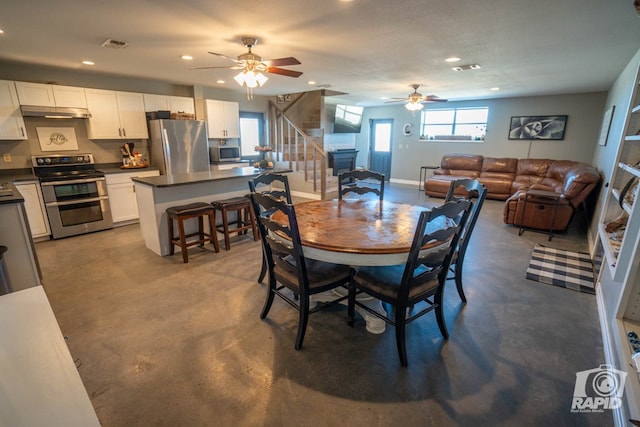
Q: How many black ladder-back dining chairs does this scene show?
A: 5